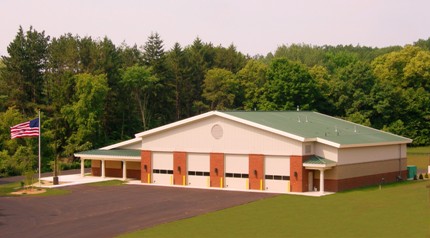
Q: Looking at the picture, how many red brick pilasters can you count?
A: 5